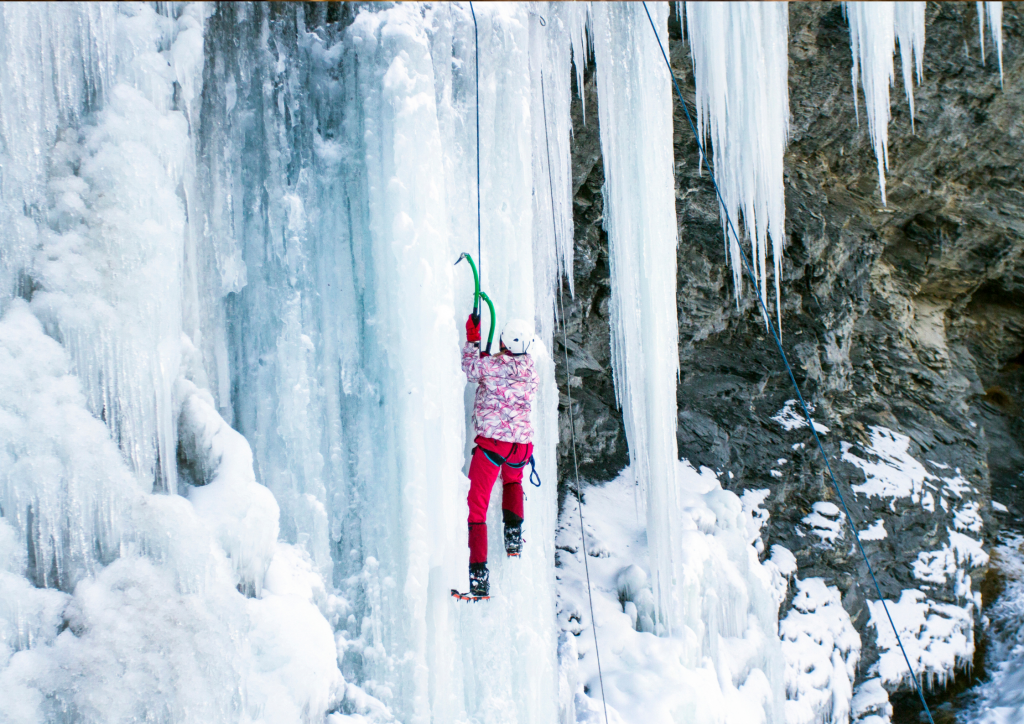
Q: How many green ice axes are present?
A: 2